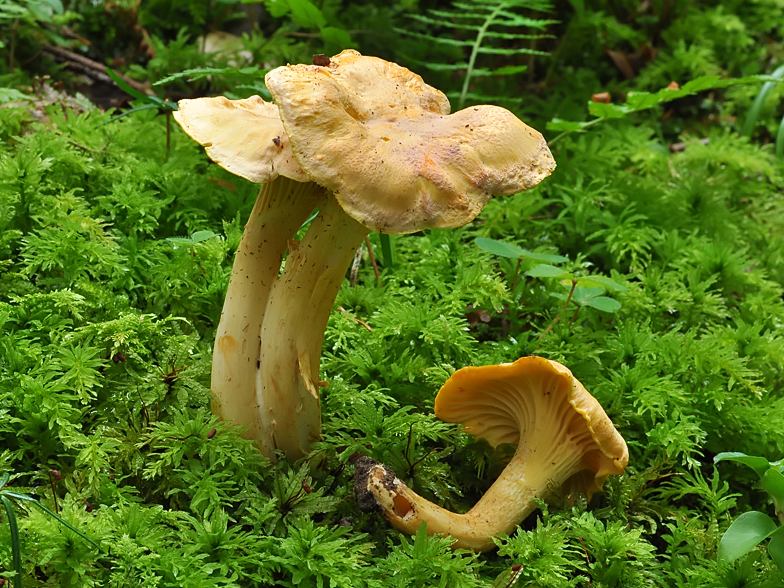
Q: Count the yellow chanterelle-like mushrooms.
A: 3